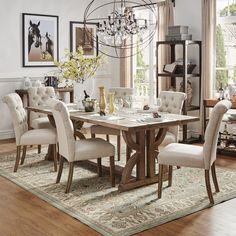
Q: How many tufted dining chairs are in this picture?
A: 6